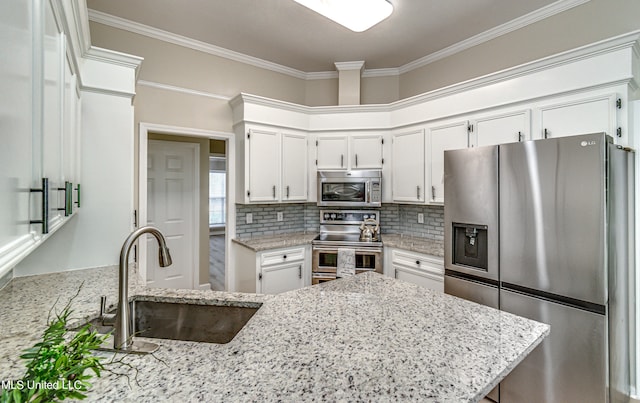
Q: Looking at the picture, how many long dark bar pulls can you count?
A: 14